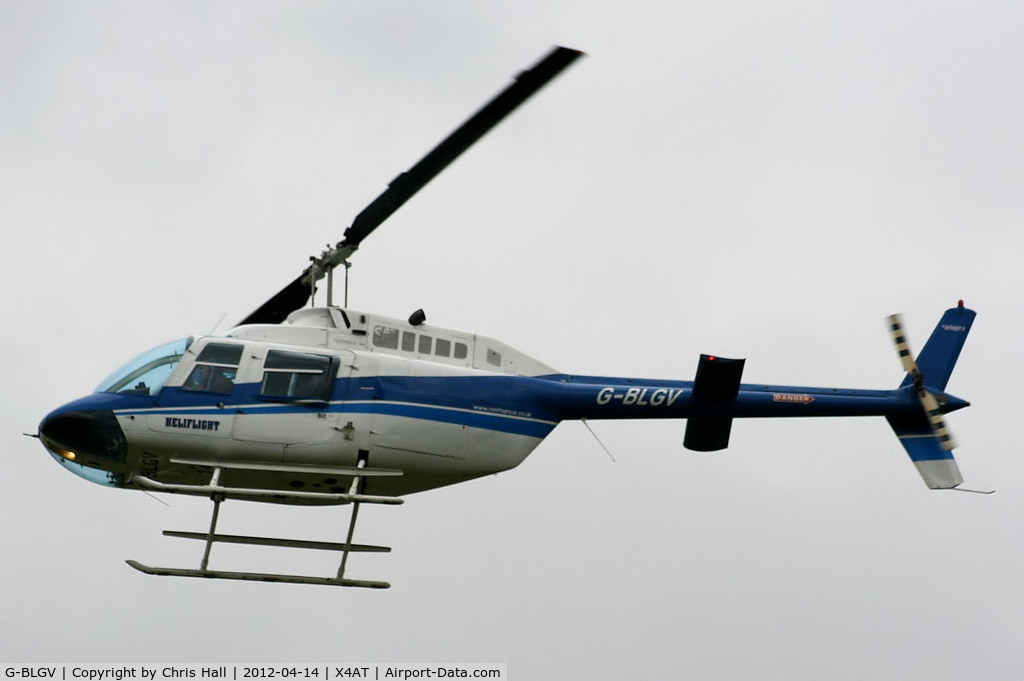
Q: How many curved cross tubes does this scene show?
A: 2